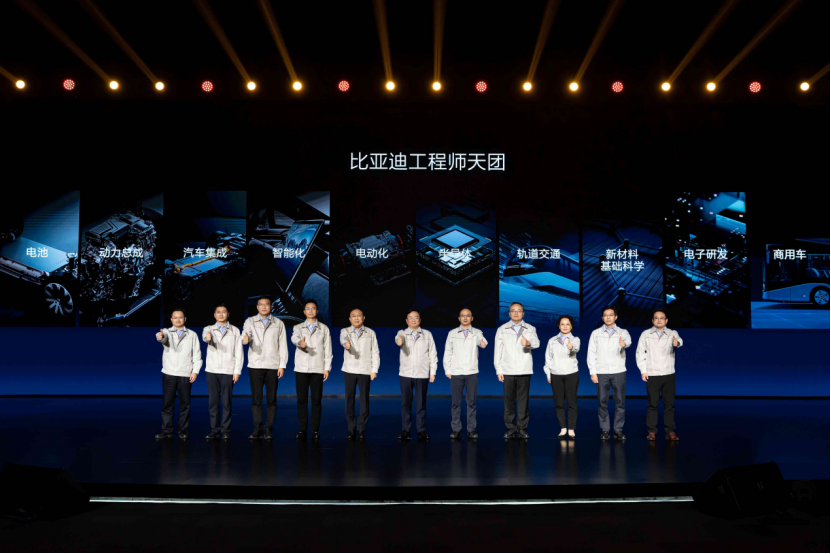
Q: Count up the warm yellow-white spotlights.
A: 12